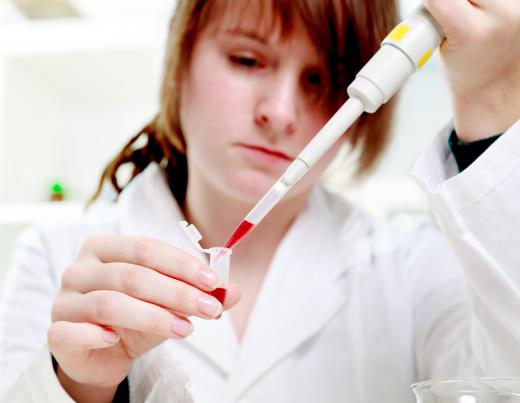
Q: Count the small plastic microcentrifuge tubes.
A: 1